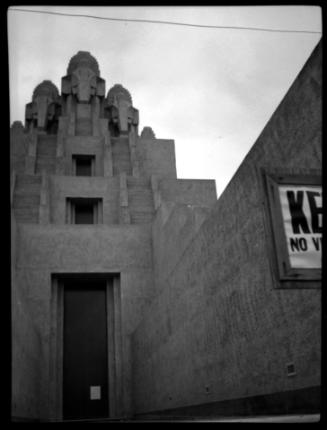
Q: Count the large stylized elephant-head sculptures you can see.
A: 3